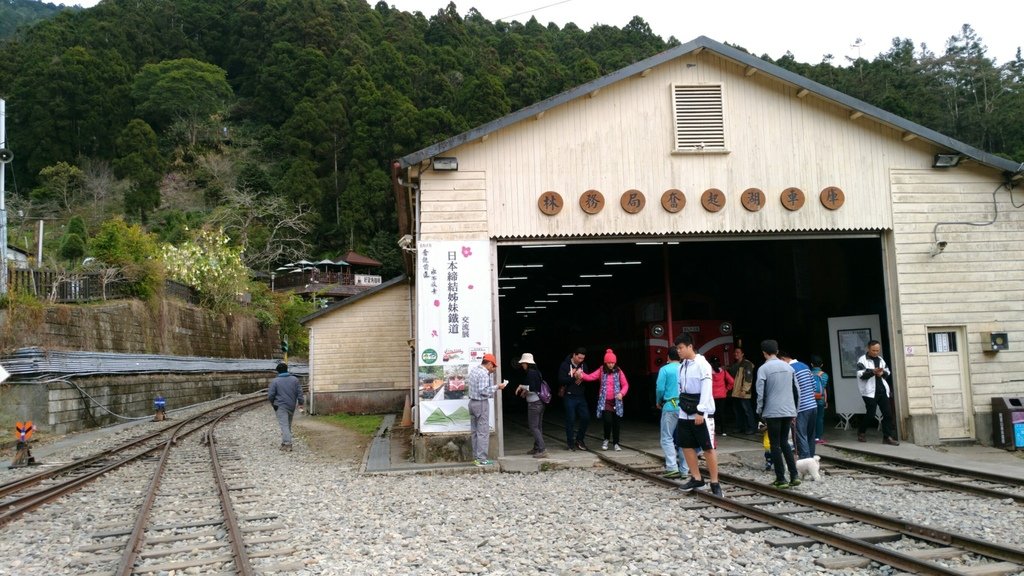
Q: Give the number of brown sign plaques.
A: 8